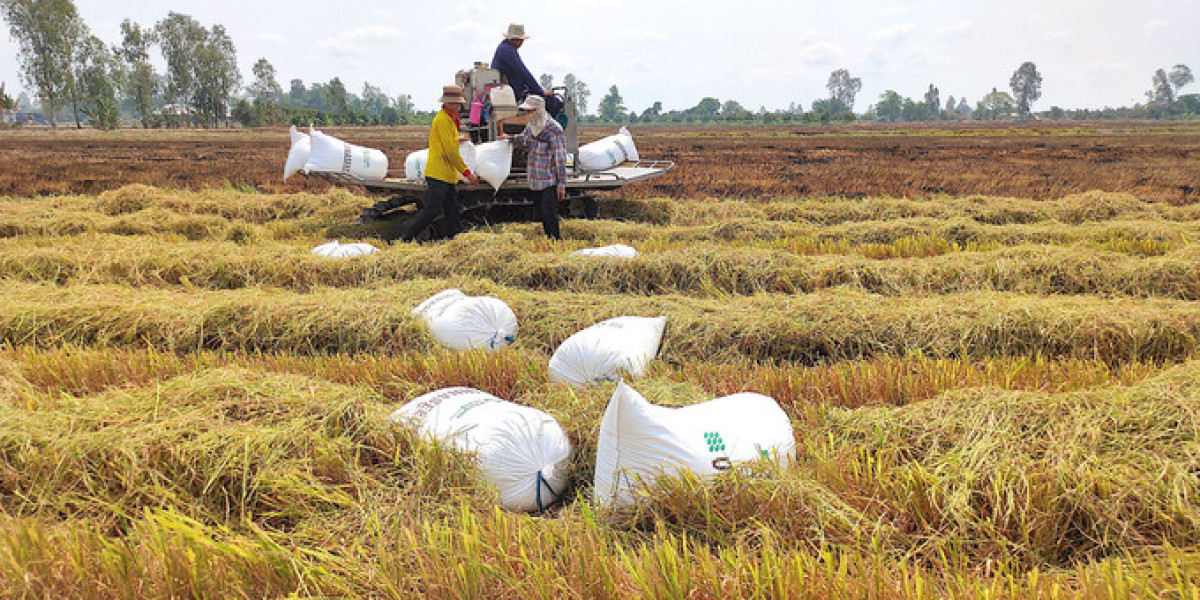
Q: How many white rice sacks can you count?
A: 11